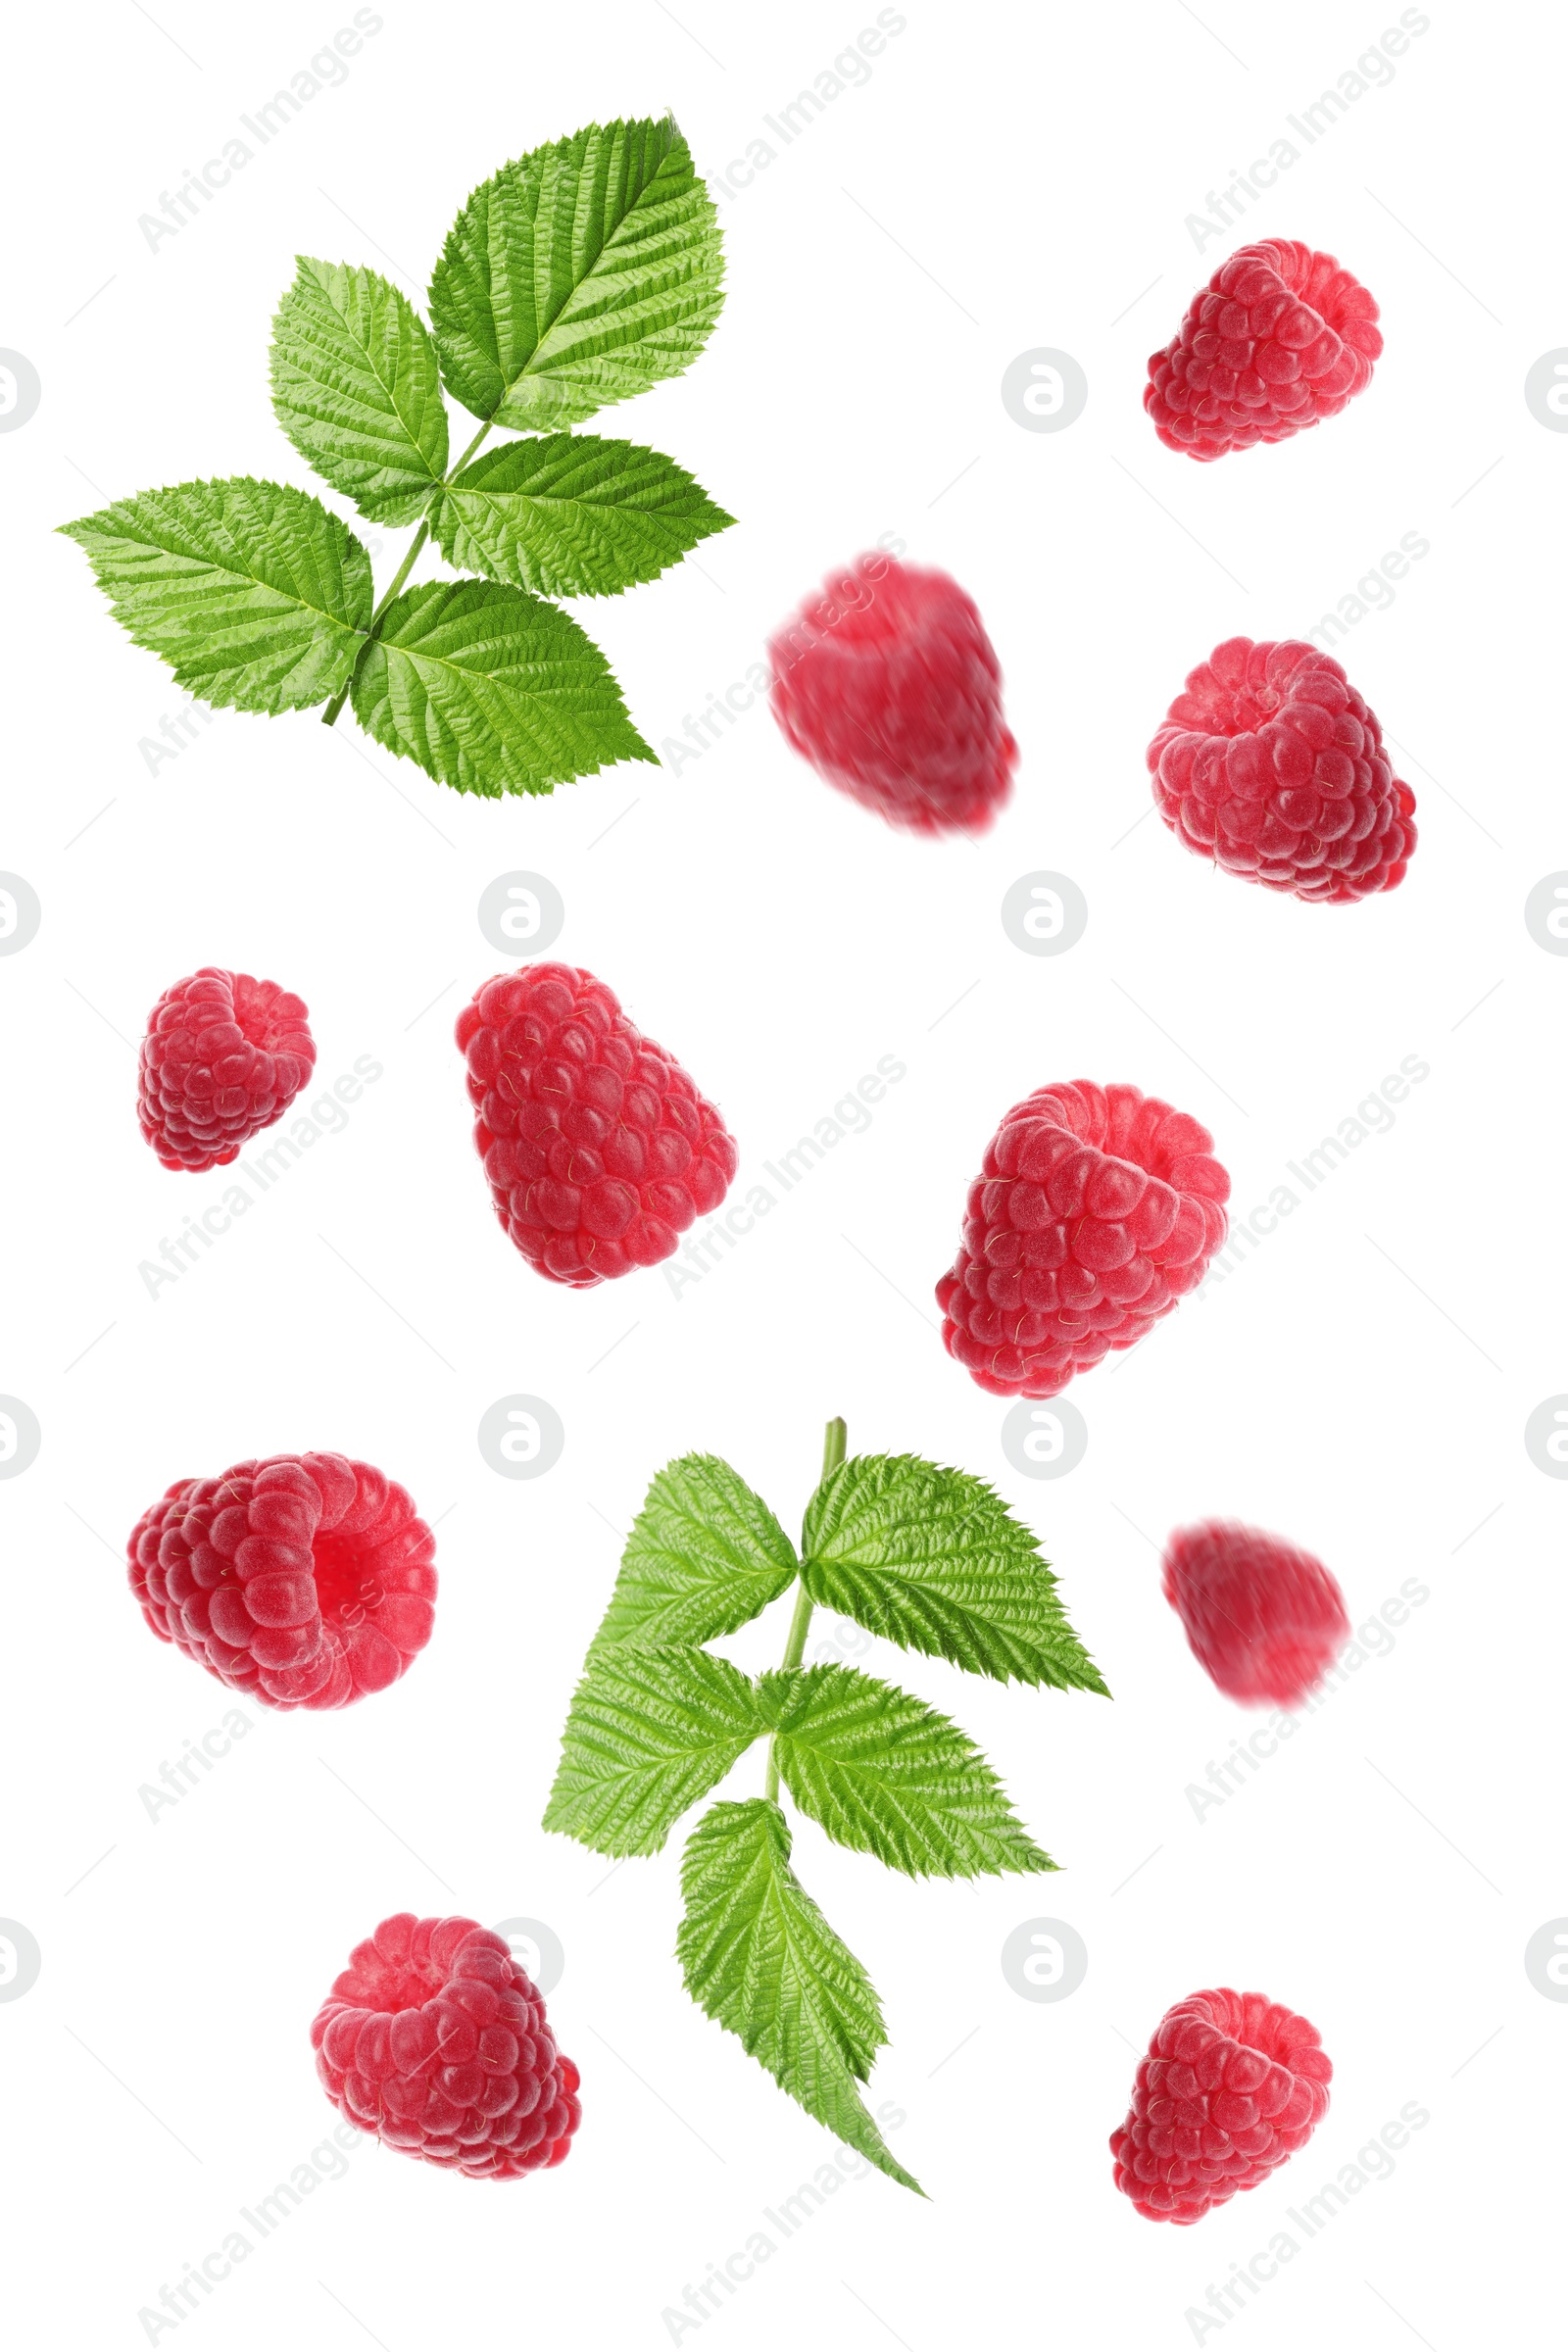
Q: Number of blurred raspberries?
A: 2